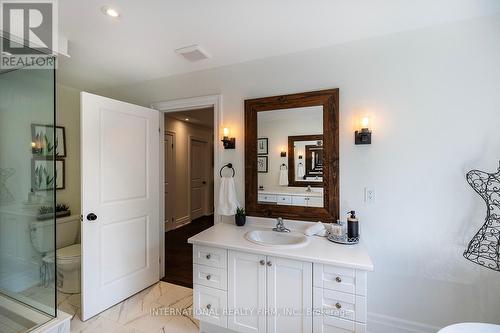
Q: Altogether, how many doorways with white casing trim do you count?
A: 3